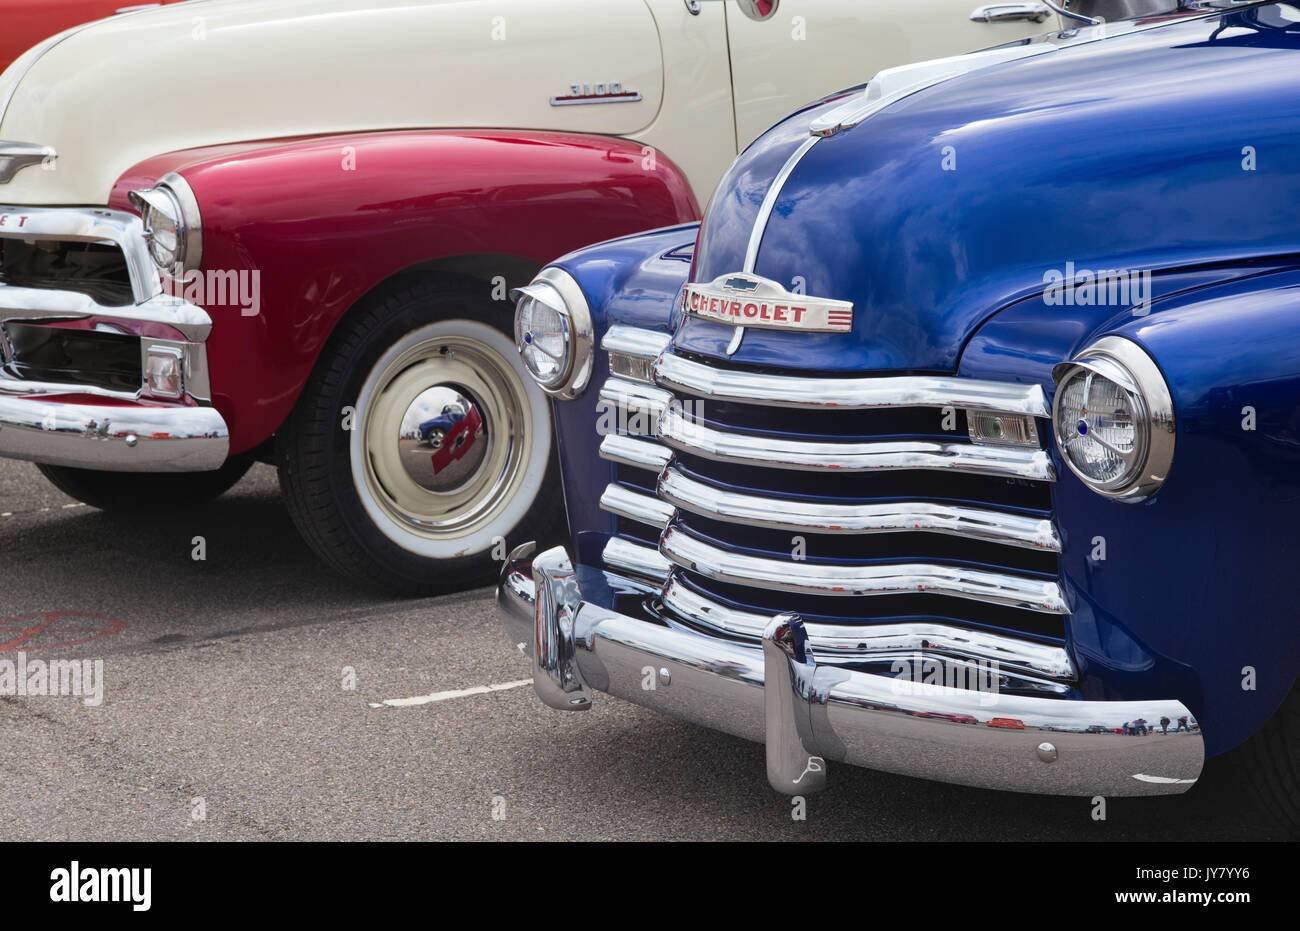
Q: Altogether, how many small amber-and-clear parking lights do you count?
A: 3